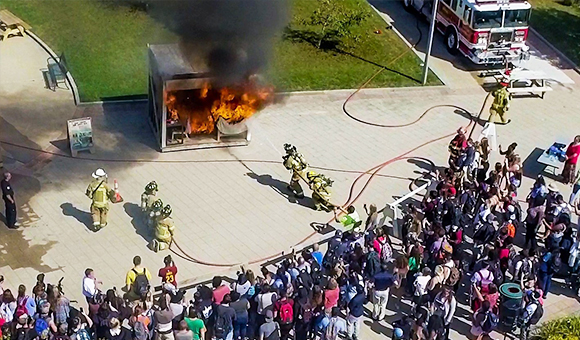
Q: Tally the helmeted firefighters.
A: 7